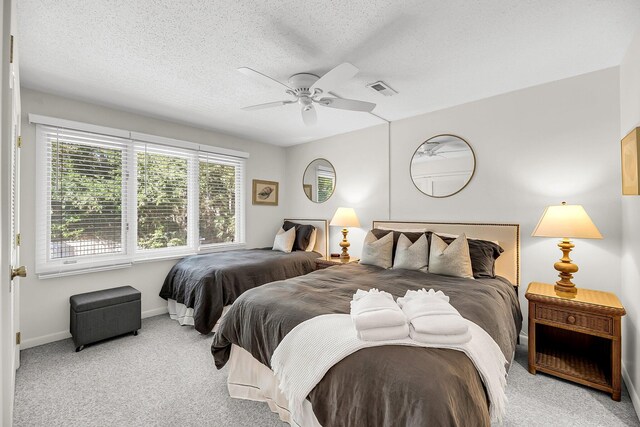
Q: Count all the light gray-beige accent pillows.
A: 4